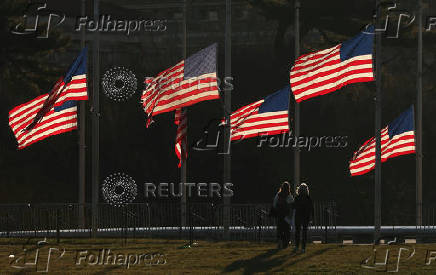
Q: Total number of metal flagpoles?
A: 7